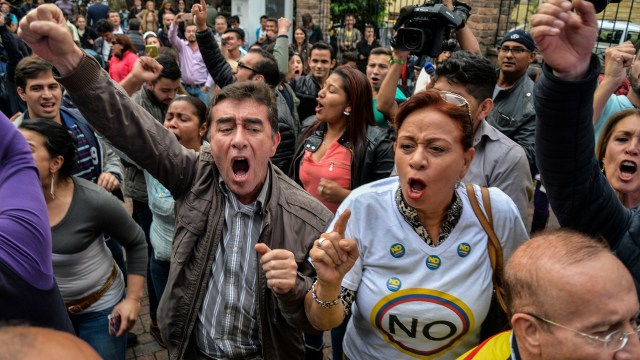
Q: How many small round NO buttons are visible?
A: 4